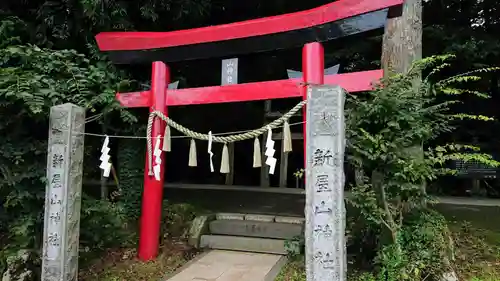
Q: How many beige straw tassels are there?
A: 5